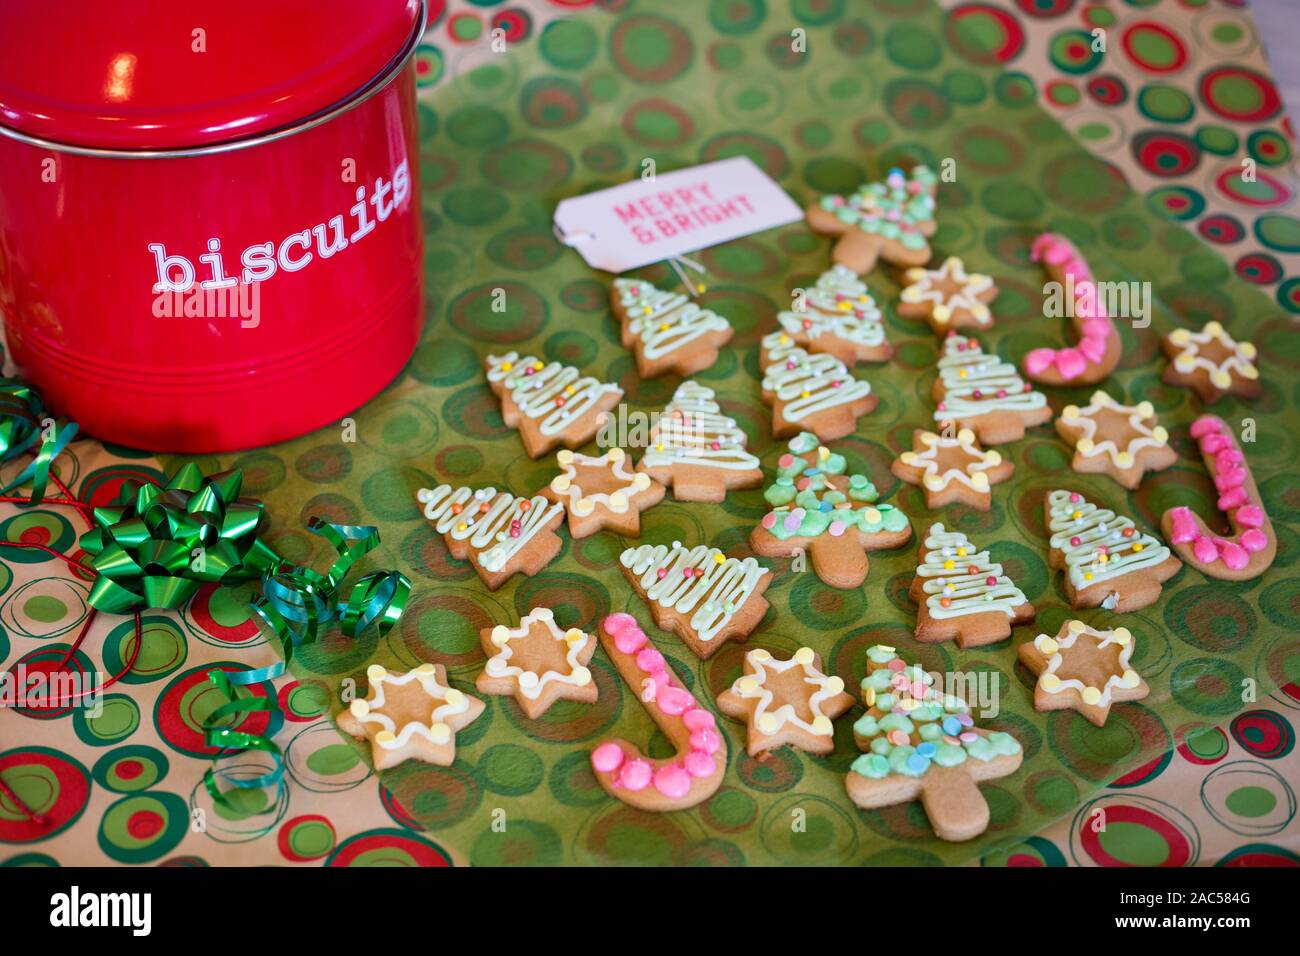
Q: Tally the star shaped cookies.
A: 9